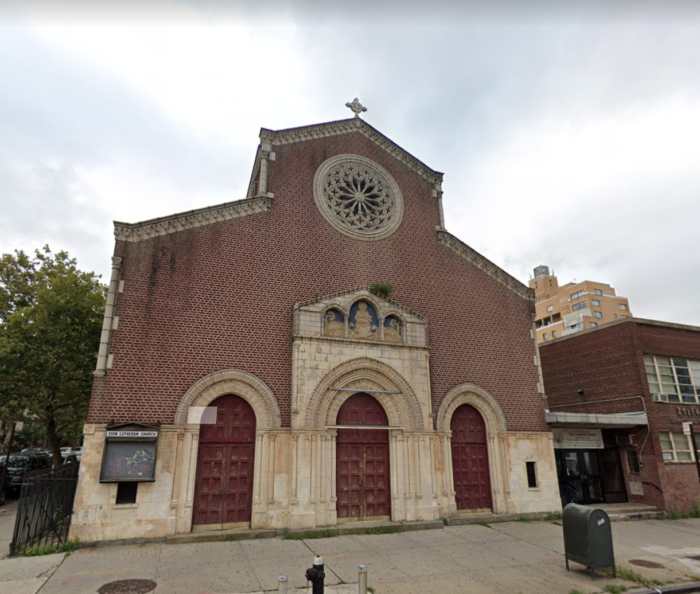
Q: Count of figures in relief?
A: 3